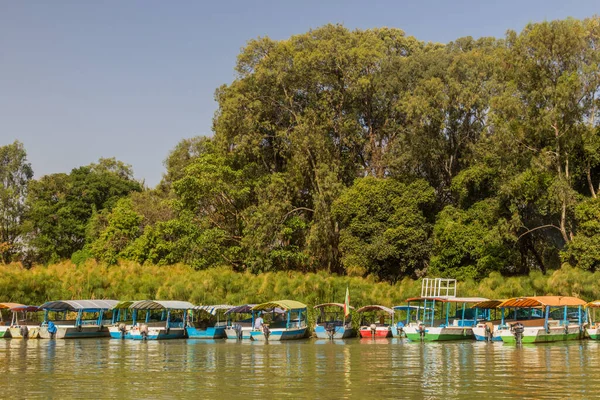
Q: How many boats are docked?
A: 15